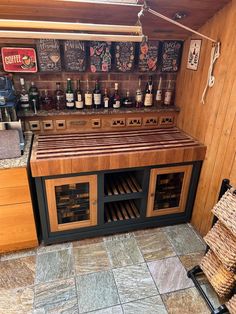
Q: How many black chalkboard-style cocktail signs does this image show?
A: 6